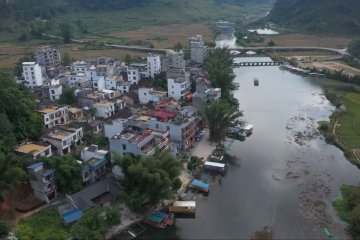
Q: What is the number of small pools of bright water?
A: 1